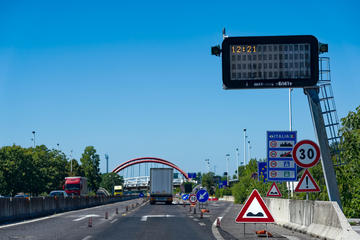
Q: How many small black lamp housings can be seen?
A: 2